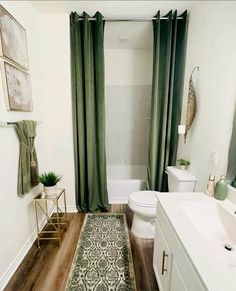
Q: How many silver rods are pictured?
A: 2